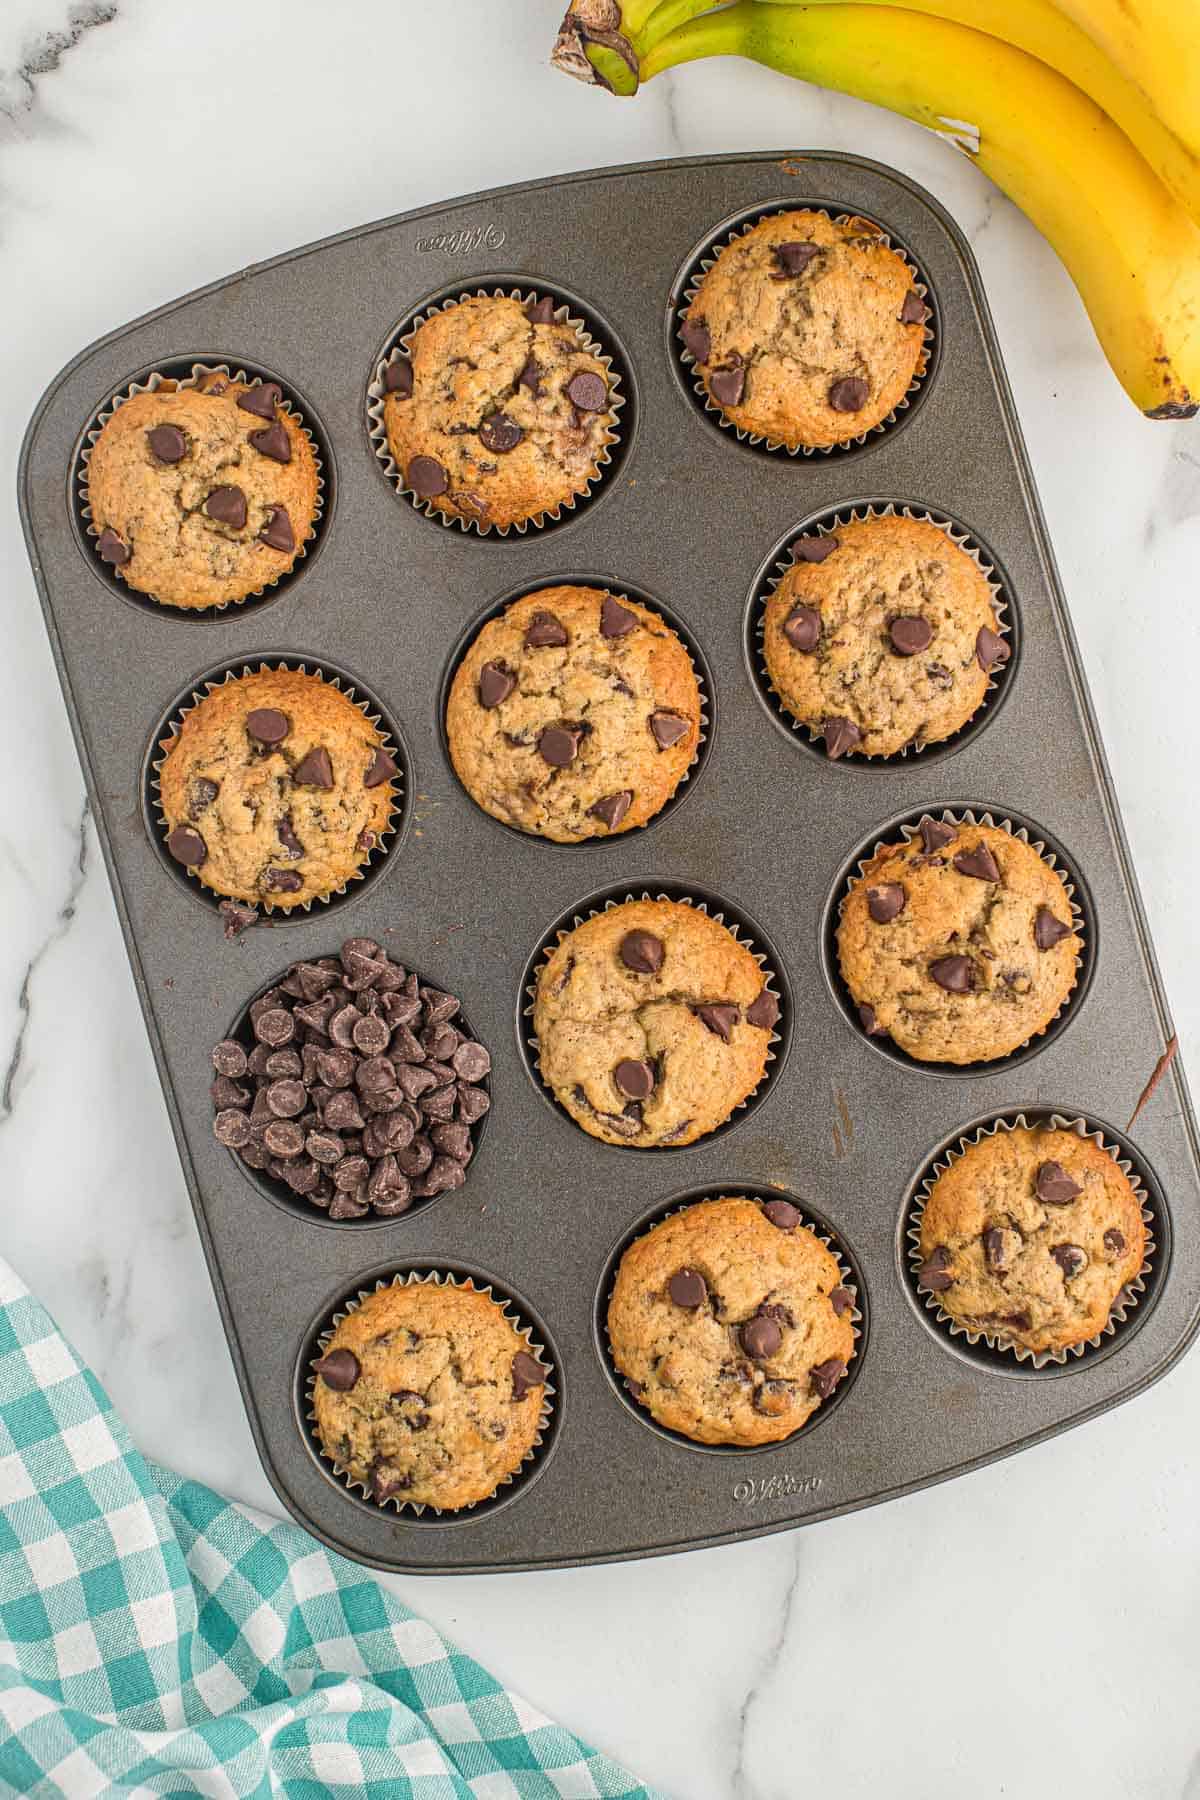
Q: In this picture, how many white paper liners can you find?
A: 11